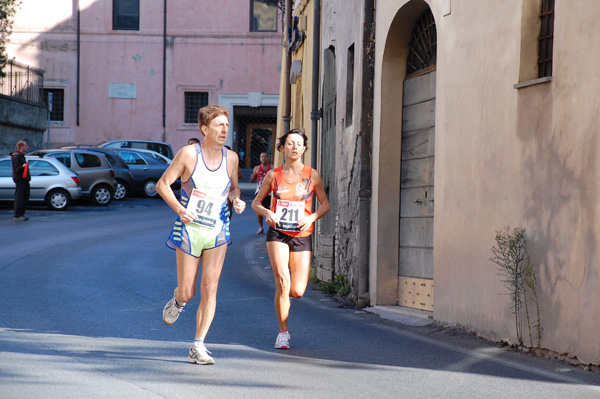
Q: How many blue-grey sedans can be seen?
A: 1